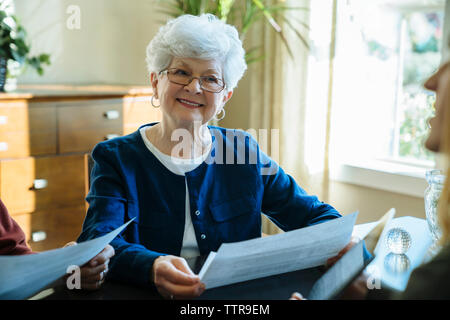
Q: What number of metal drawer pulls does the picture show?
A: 6